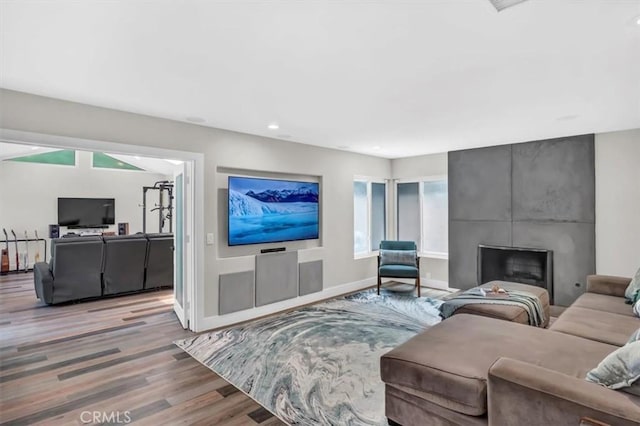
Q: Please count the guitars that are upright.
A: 4